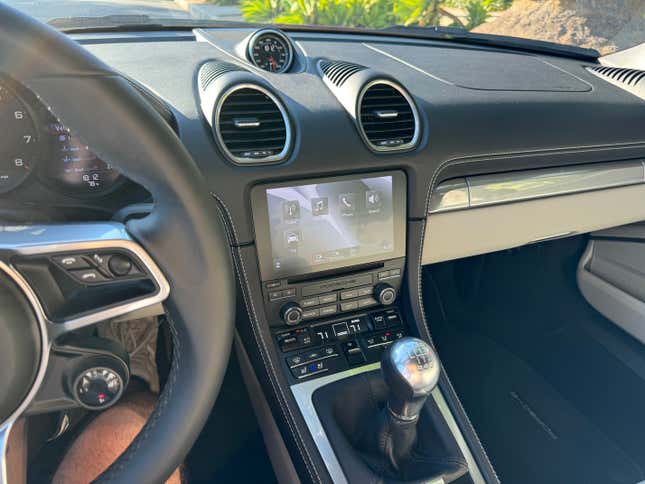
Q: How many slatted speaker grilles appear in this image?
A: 3